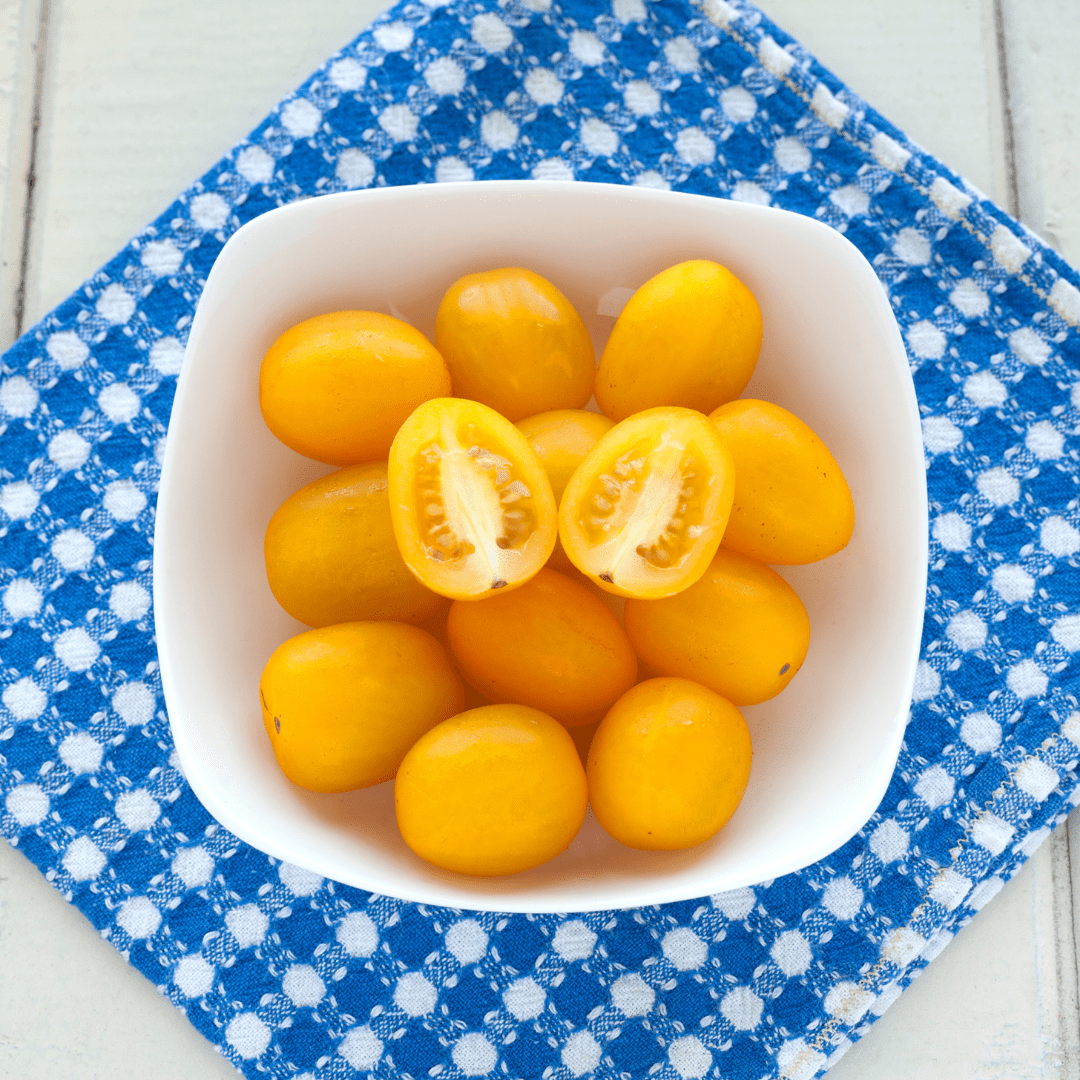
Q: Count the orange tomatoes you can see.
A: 13